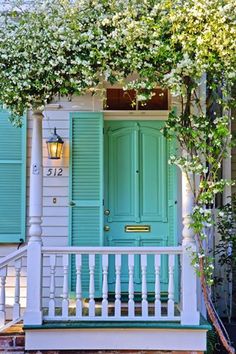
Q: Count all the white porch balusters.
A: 12